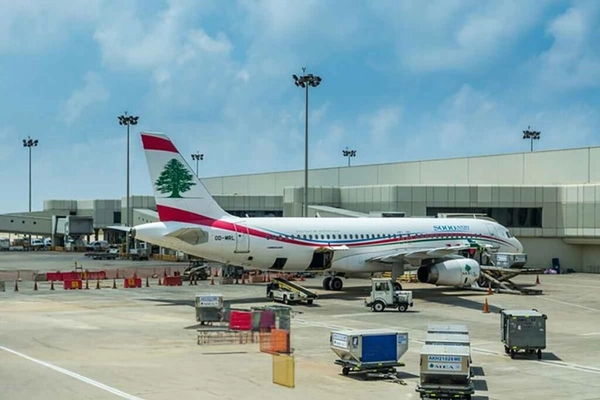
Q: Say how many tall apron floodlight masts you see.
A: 6